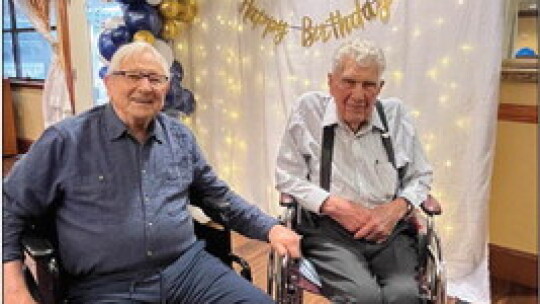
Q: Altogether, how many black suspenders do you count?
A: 2